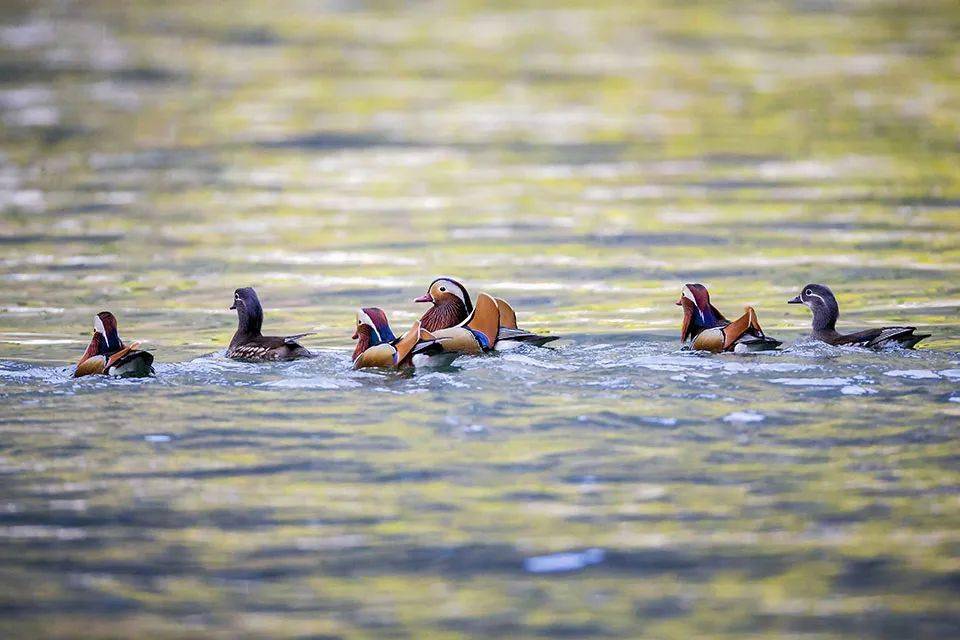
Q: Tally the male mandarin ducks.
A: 4